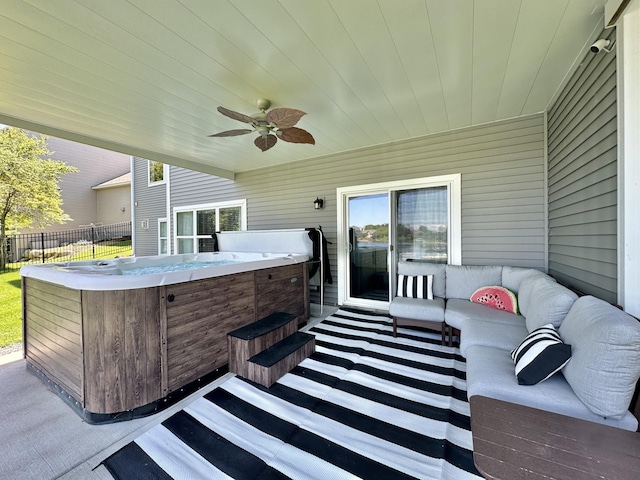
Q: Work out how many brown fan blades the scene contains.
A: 5